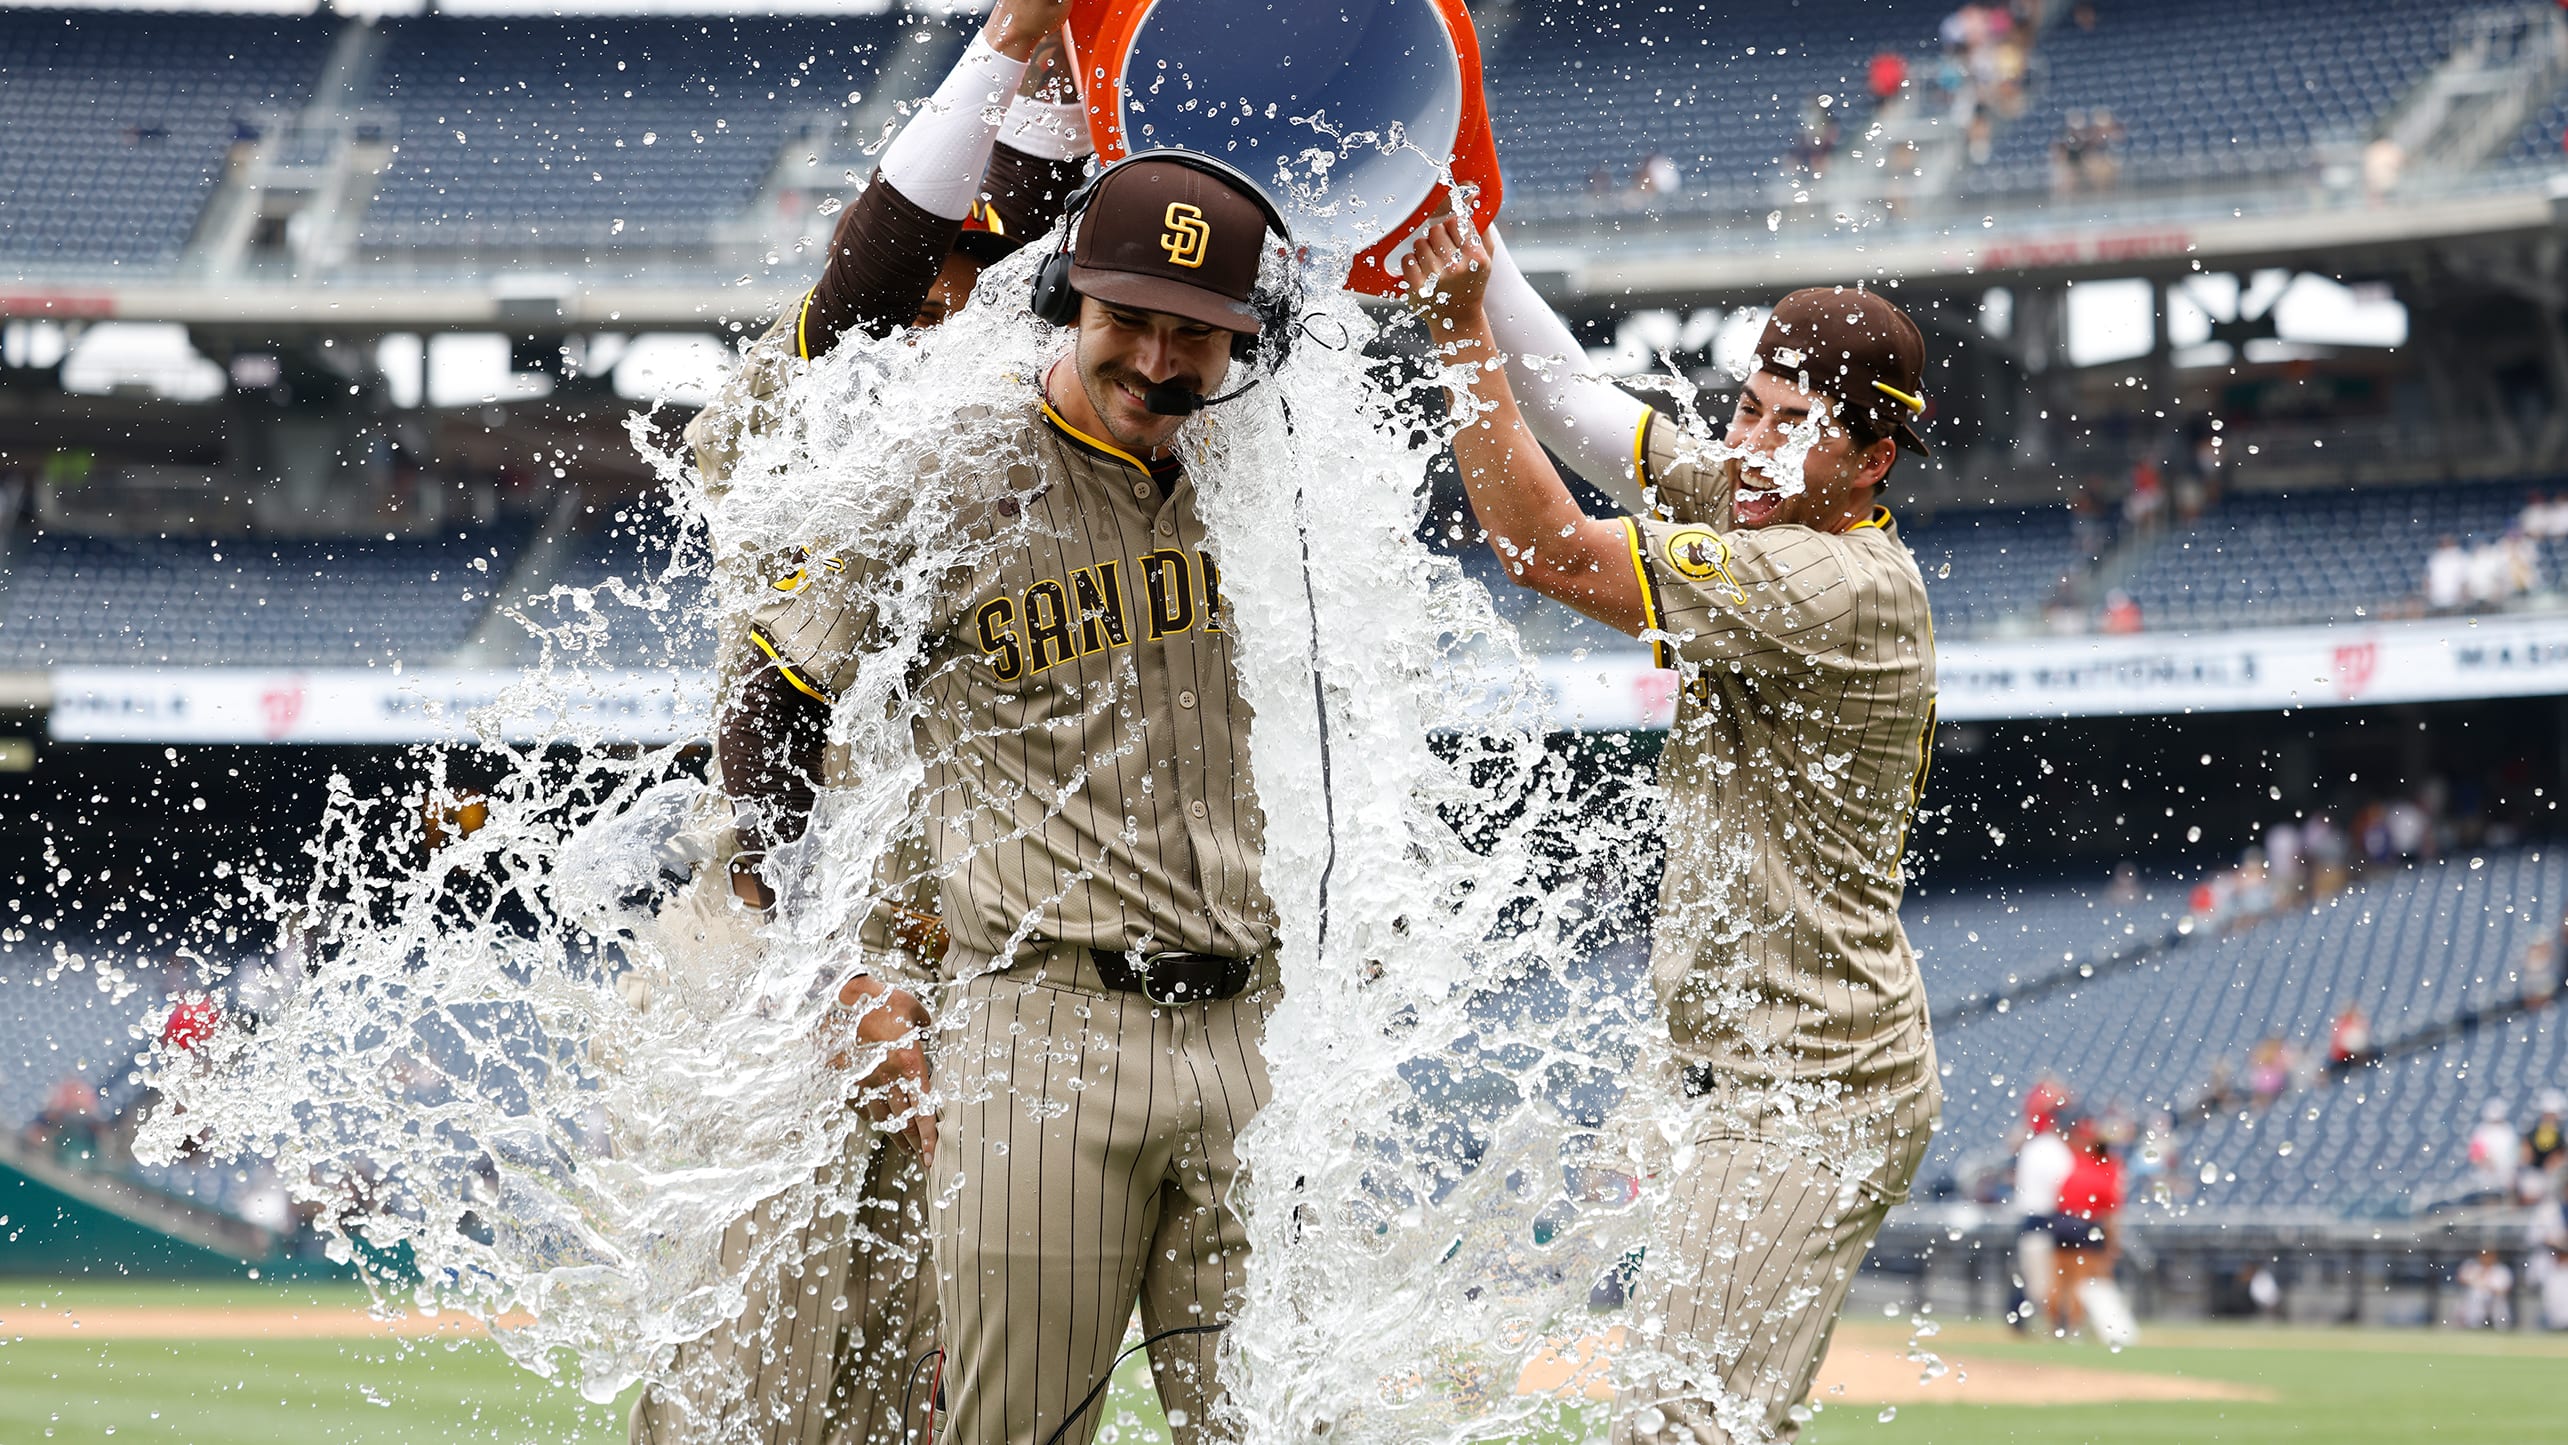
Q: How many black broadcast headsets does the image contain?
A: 1